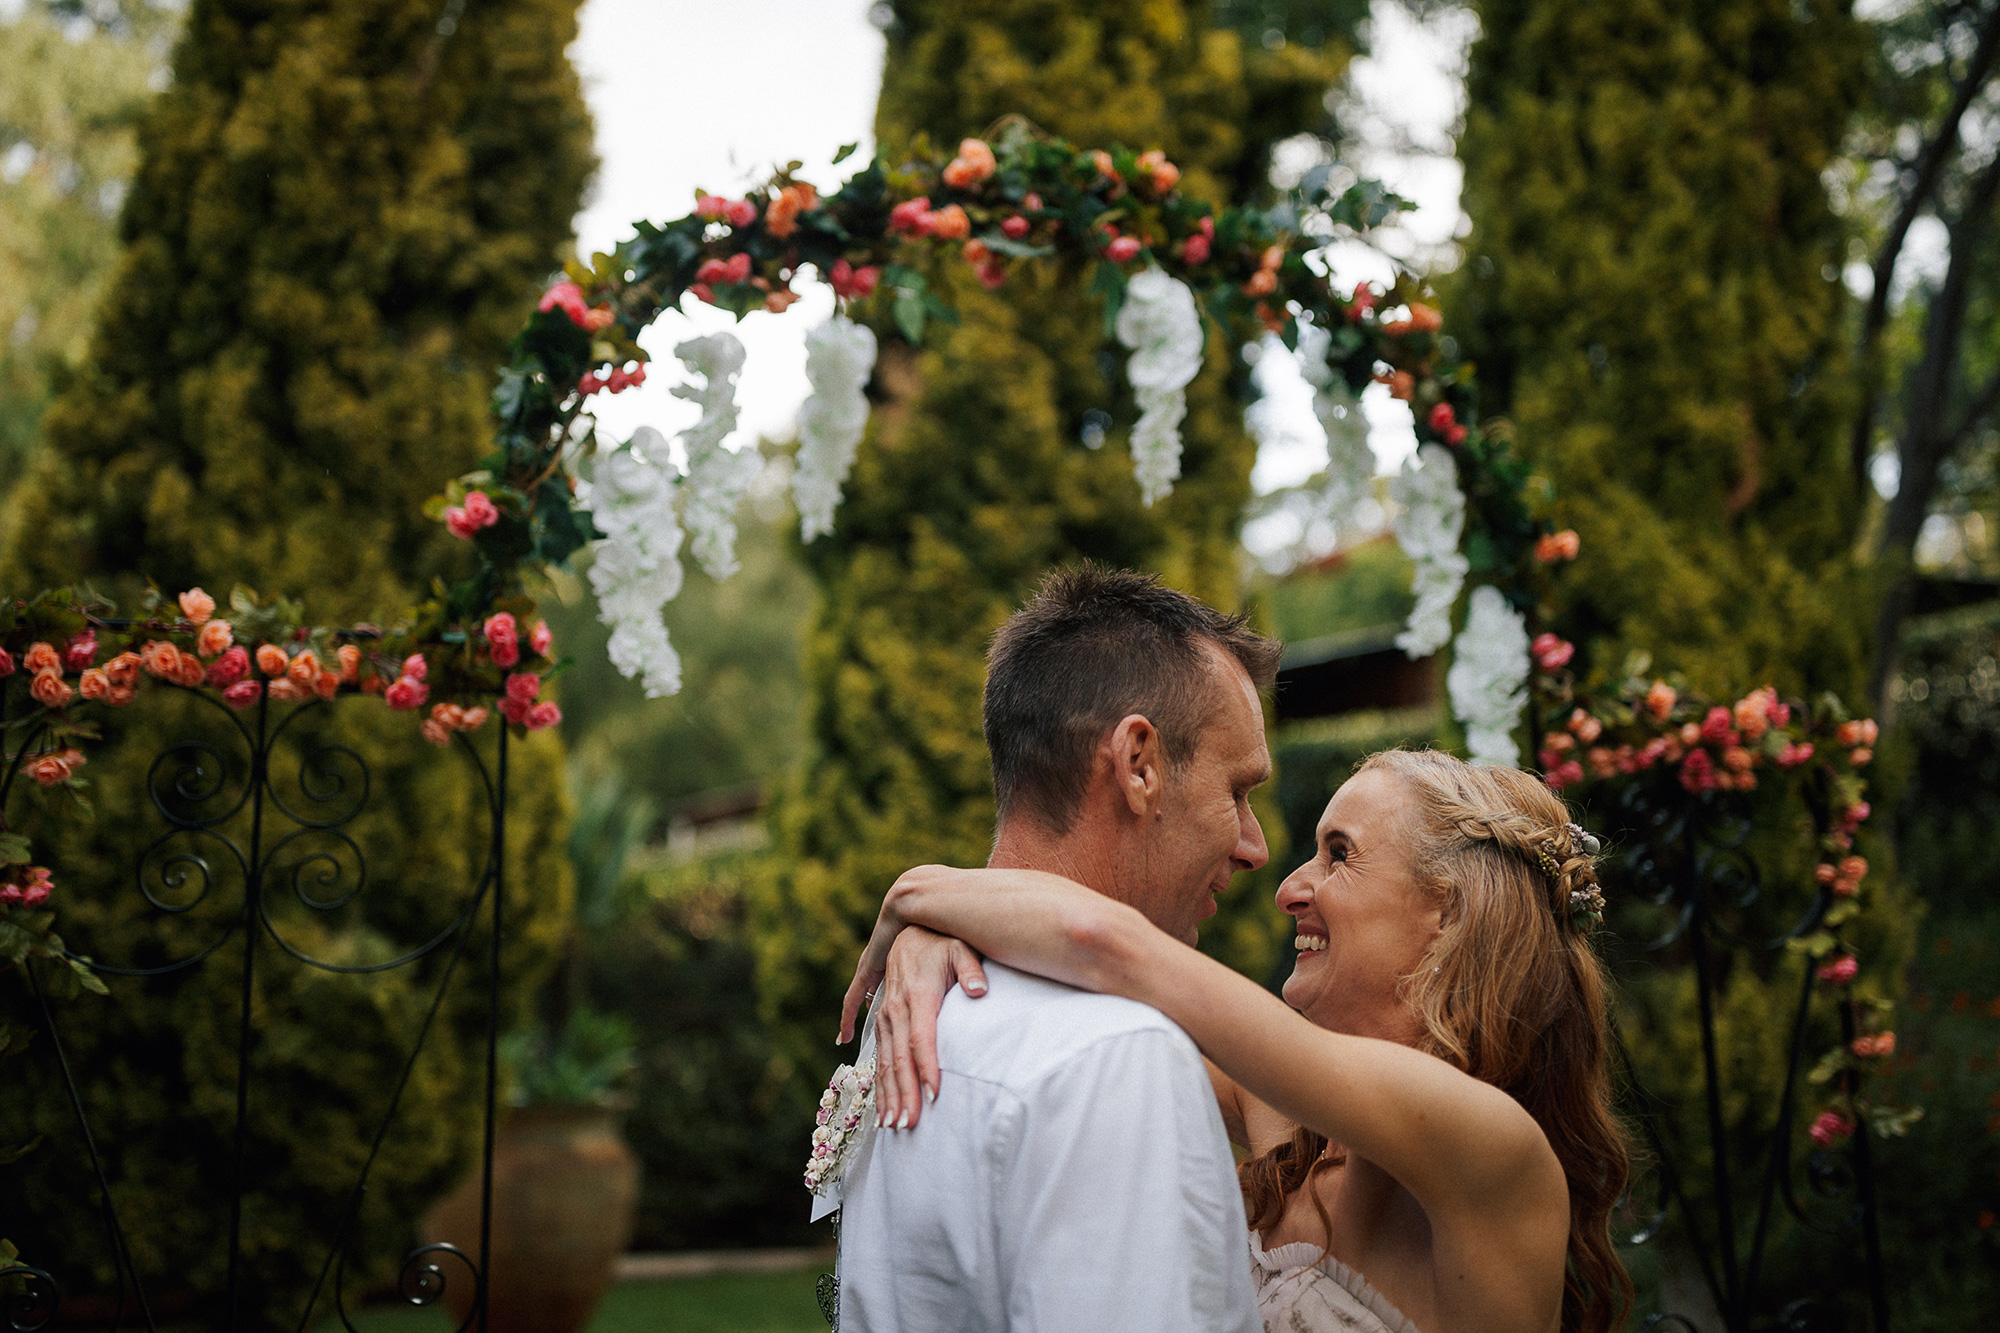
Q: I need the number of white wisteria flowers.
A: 7